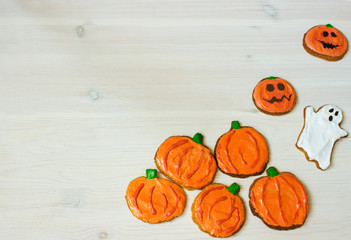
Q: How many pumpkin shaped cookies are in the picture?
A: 7